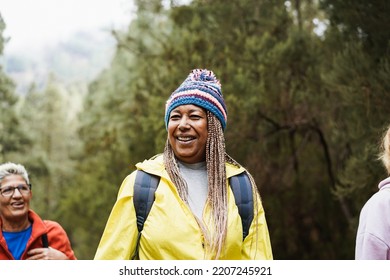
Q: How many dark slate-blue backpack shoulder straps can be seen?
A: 2